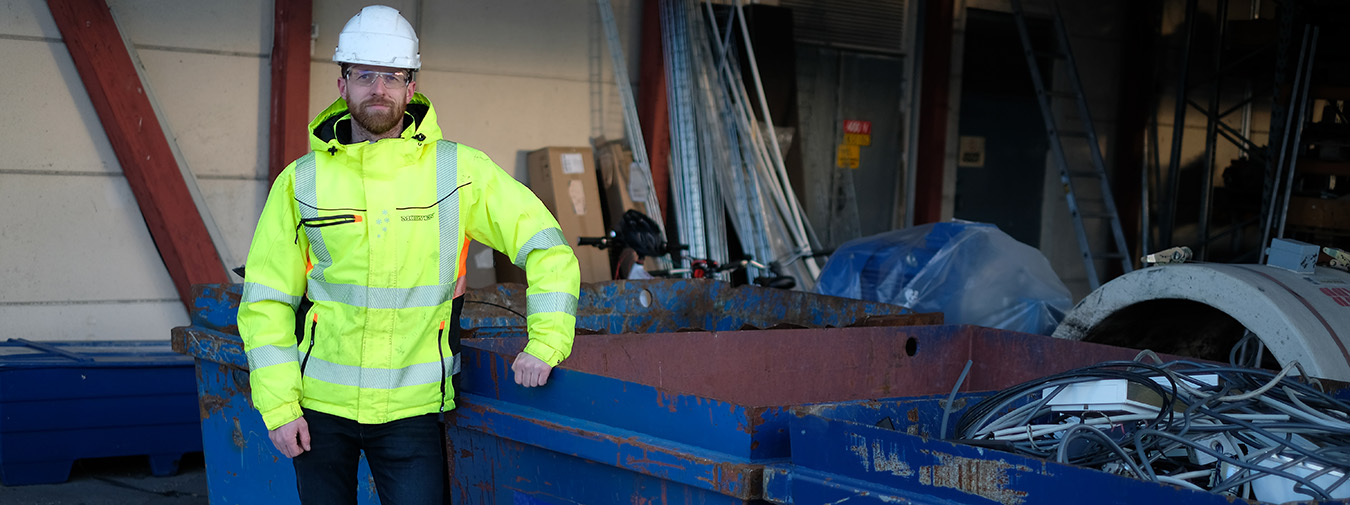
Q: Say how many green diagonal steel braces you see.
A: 0